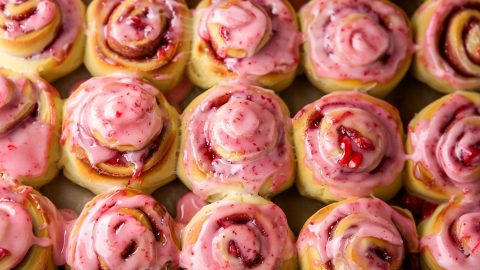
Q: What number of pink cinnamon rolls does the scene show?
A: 15